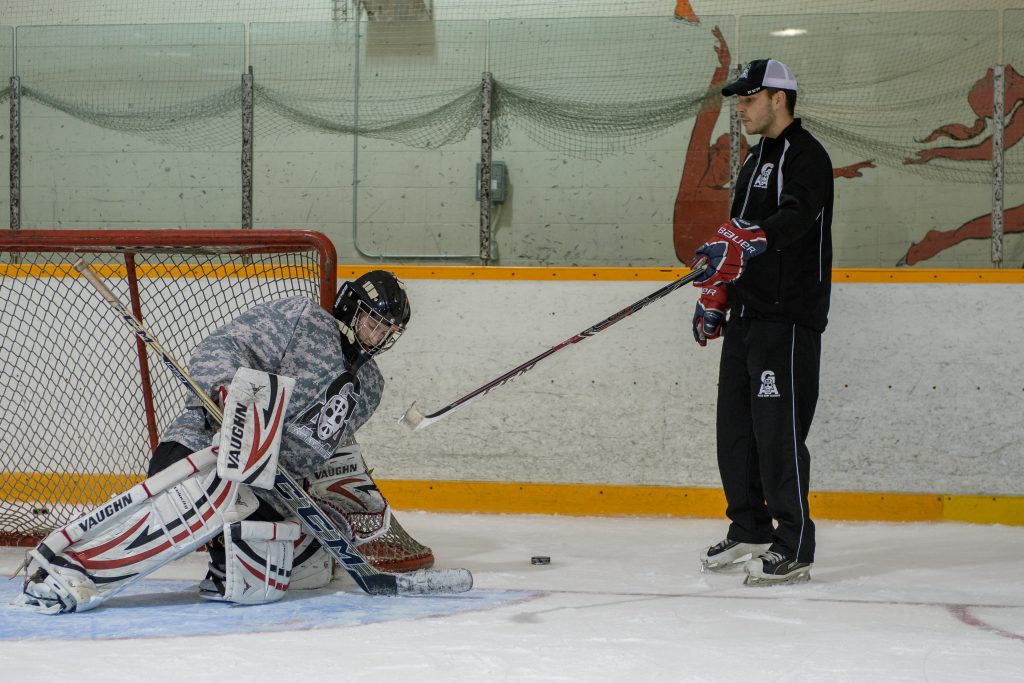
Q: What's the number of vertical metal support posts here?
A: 5